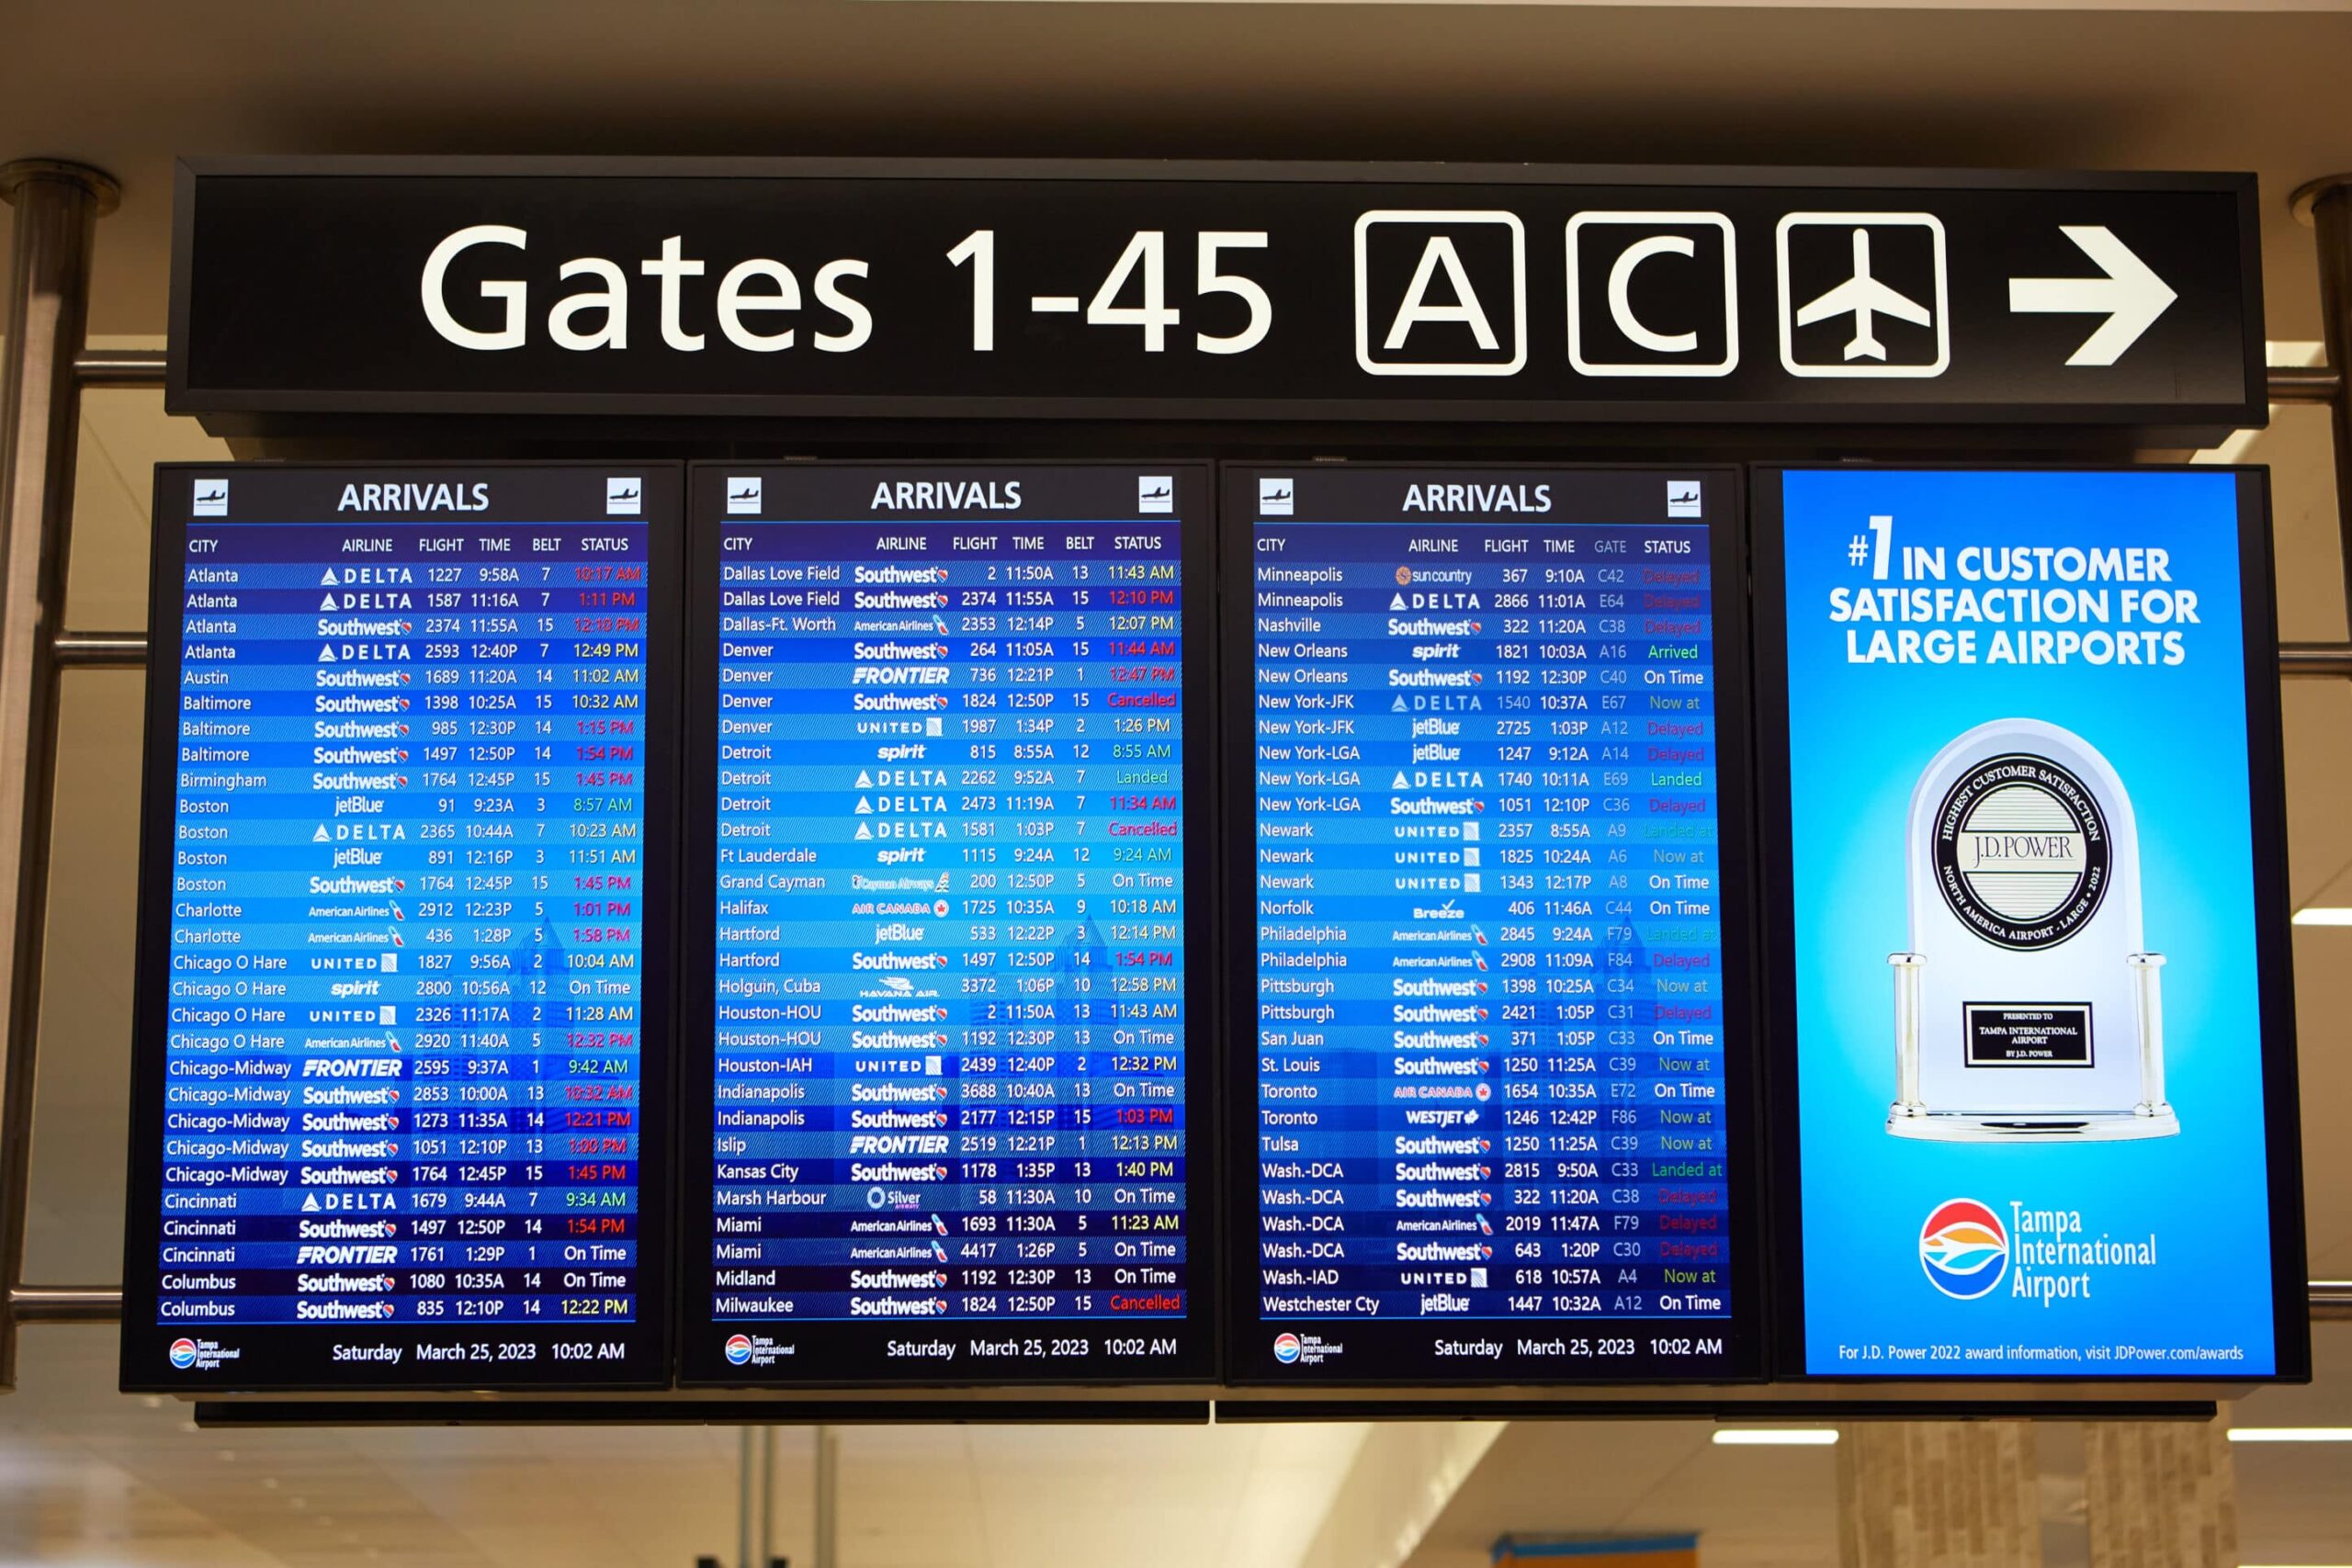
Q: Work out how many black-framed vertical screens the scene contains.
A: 4